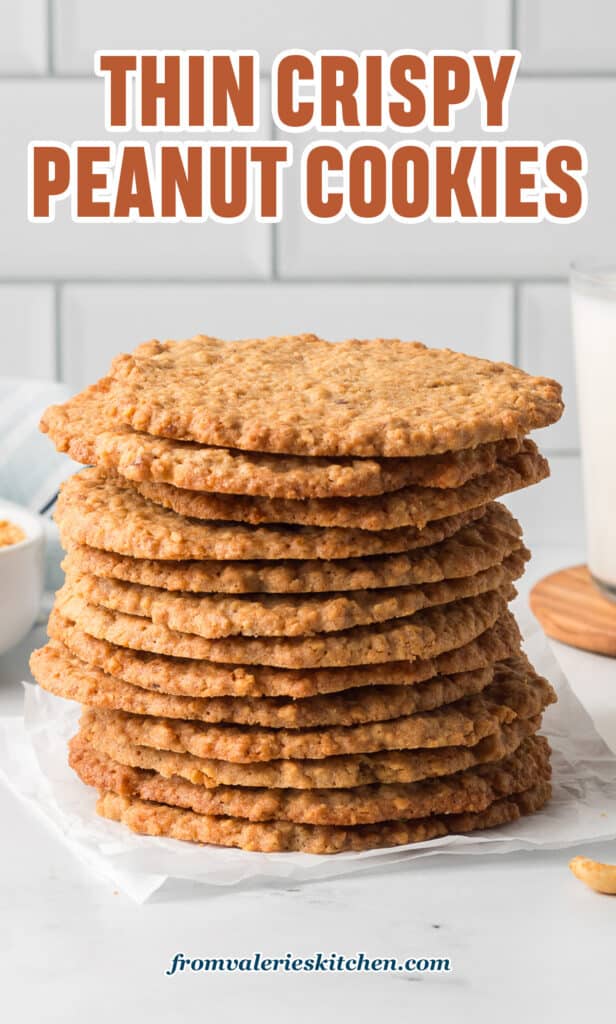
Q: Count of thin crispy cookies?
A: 13